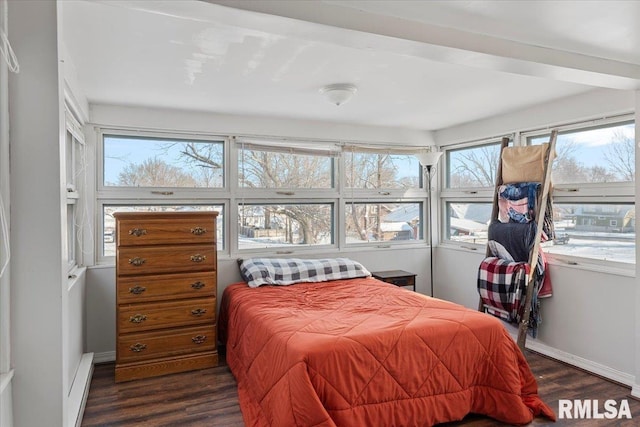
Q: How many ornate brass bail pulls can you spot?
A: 10